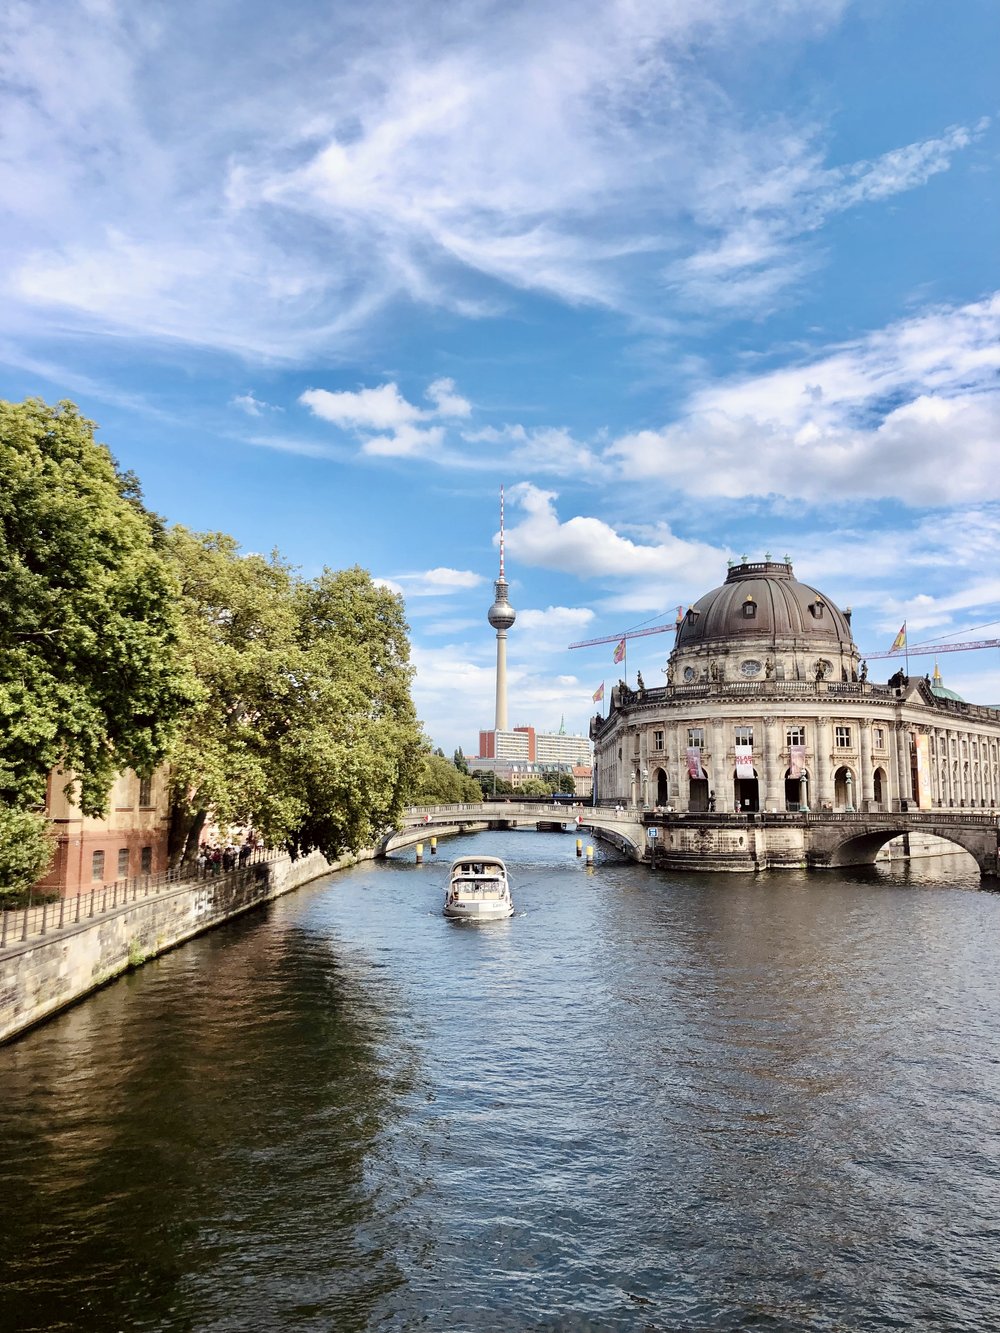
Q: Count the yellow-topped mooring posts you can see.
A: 4